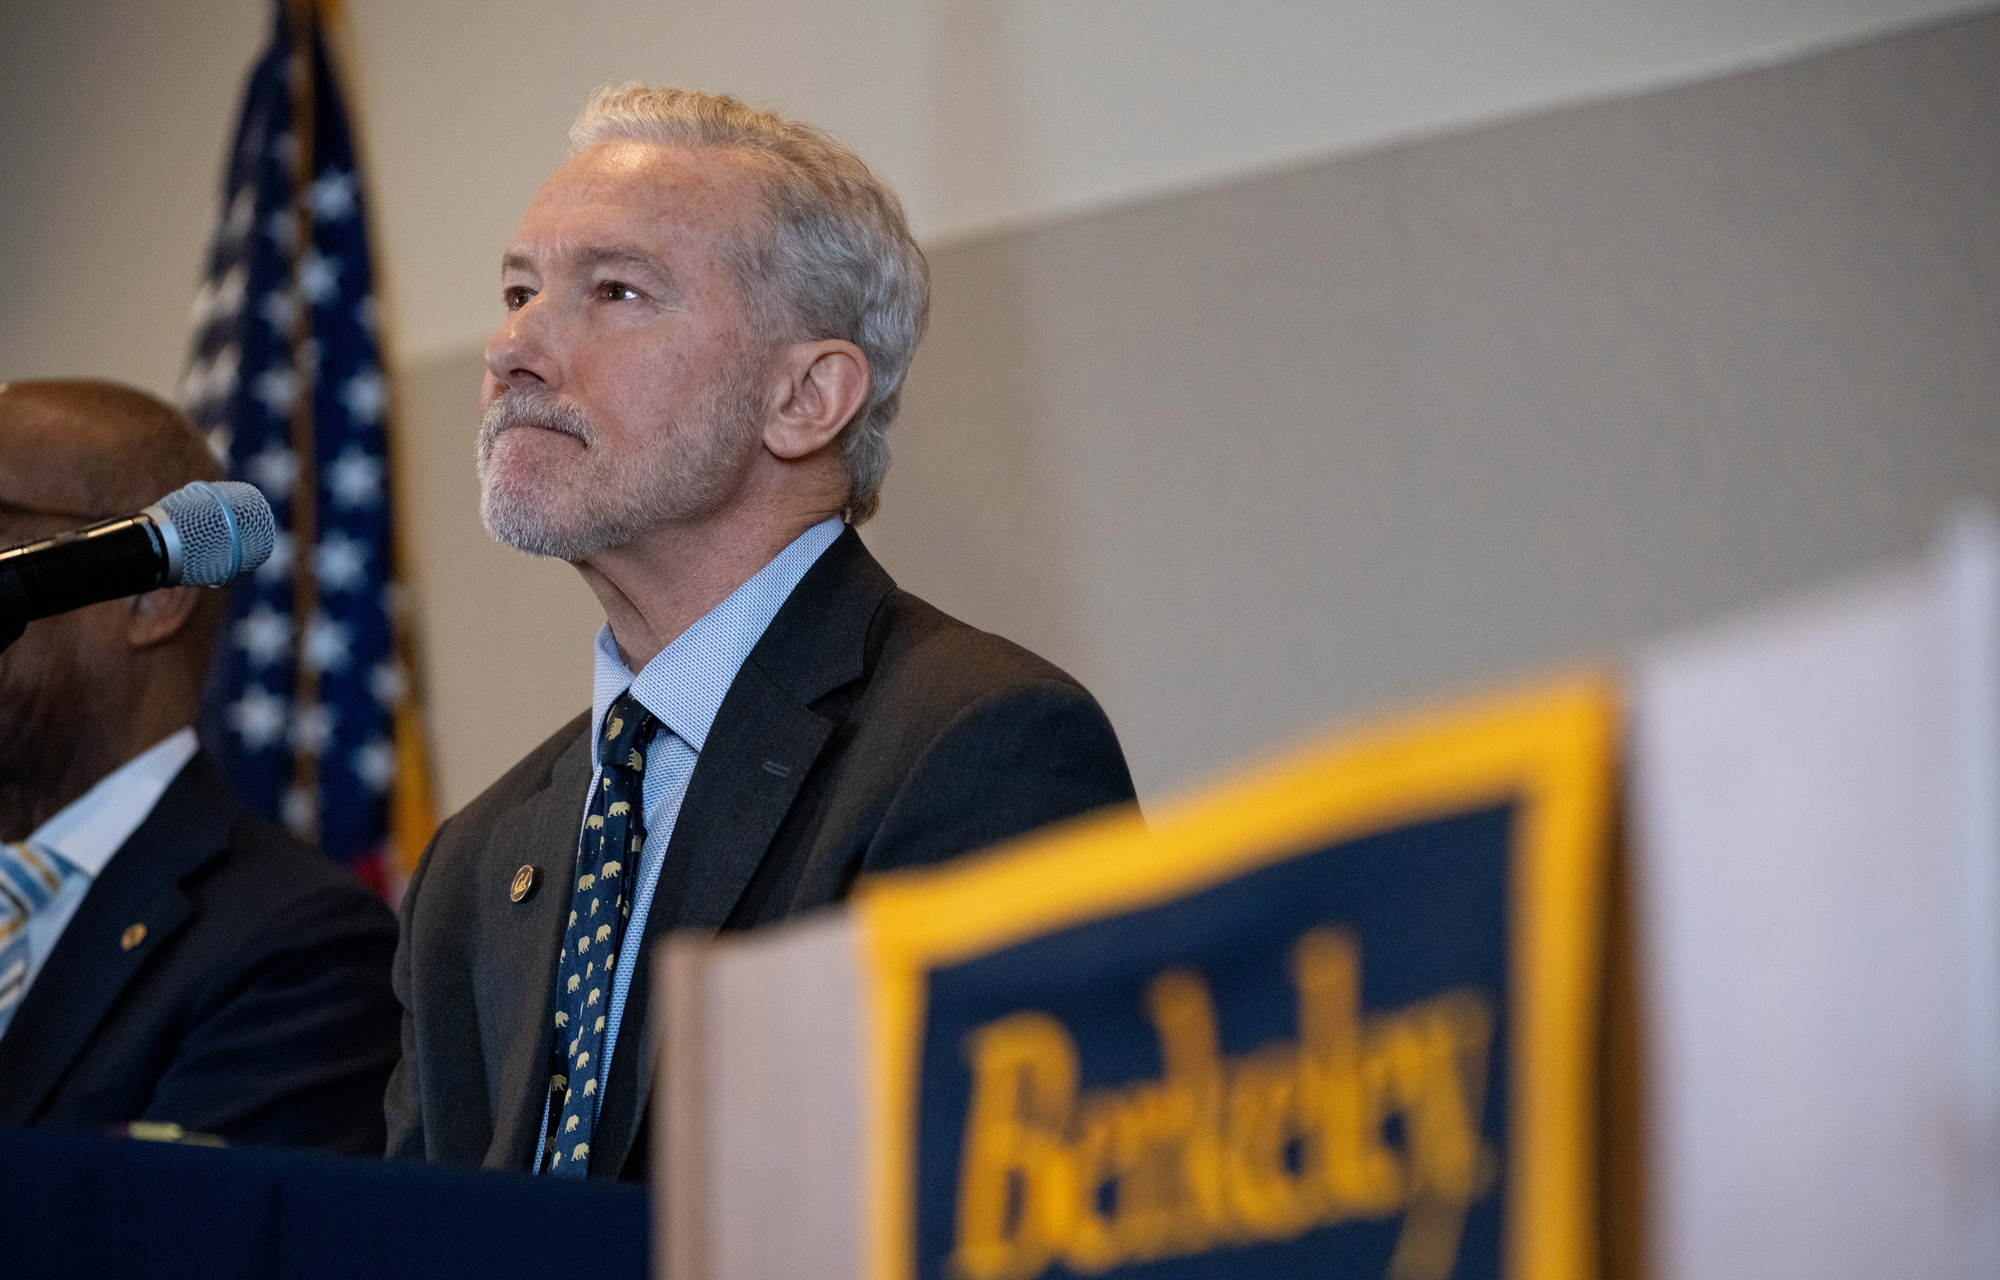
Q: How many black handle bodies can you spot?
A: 1